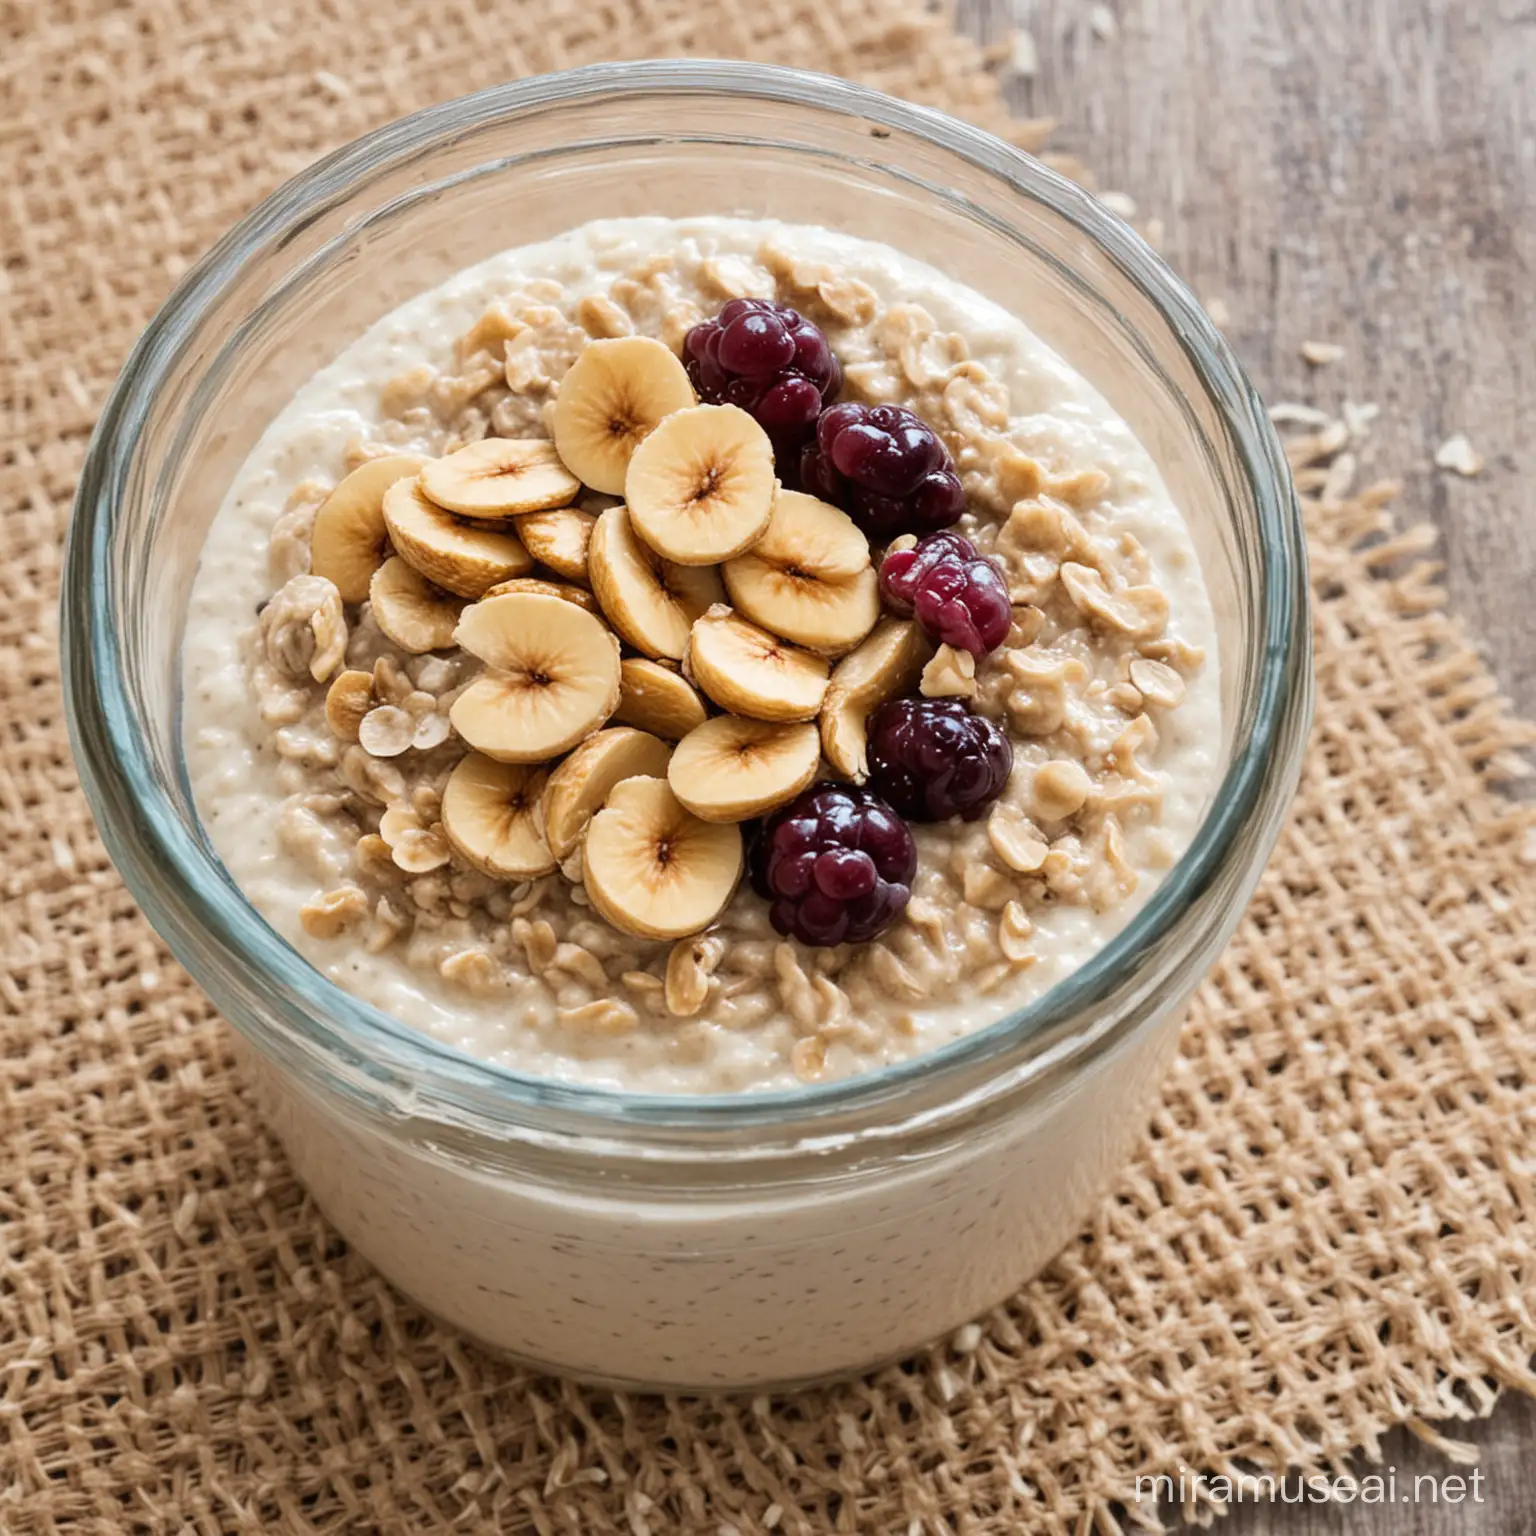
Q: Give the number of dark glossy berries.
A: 5